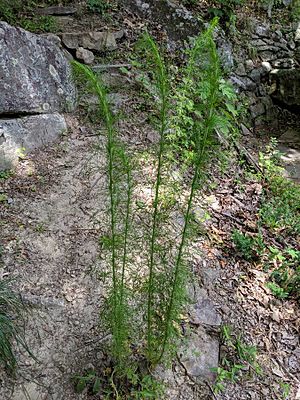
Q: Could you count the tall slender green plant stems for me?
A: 4